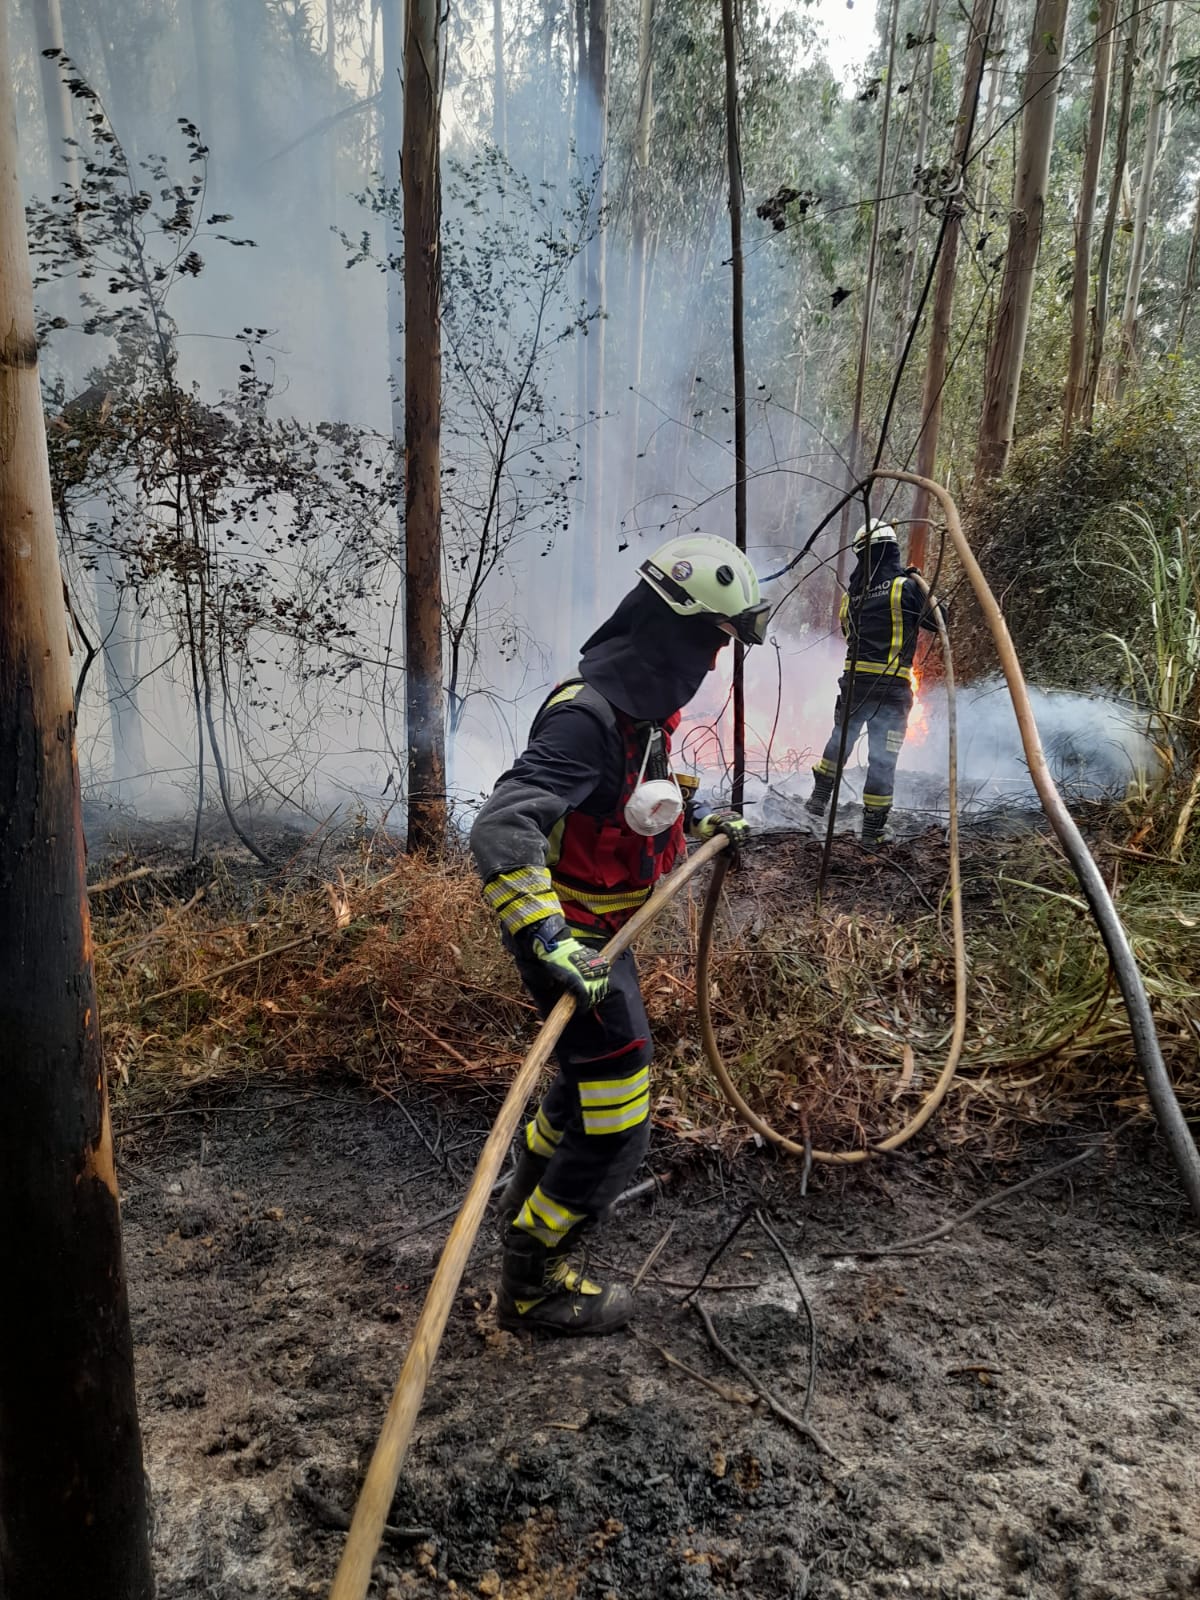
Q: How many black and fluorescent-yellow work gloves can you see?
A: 2